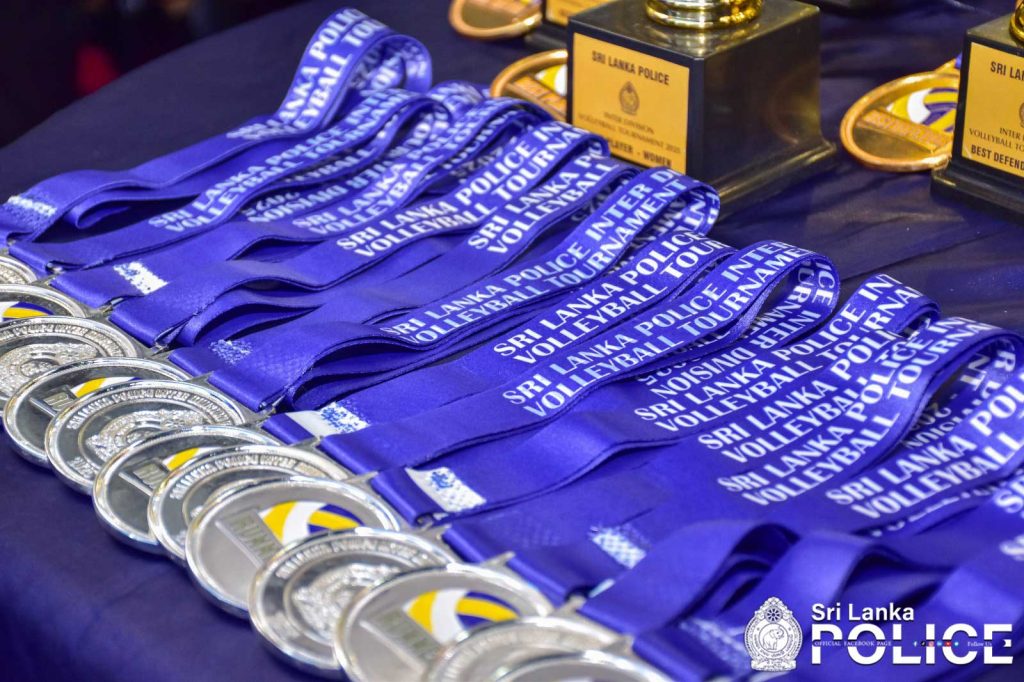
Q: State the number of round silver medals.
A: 12